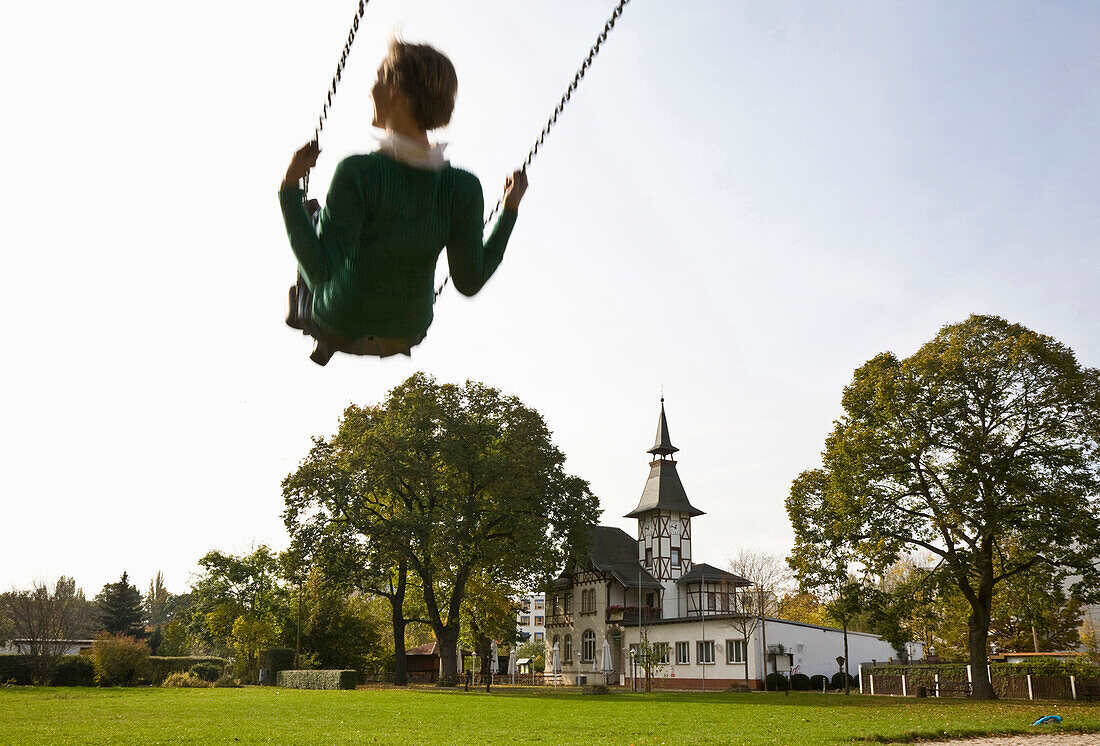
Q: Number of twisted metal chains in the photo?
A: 2